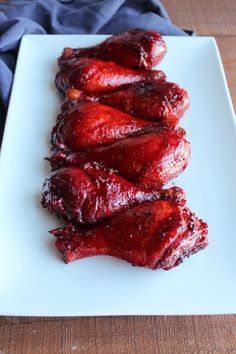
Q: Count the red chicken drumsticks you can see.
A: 7